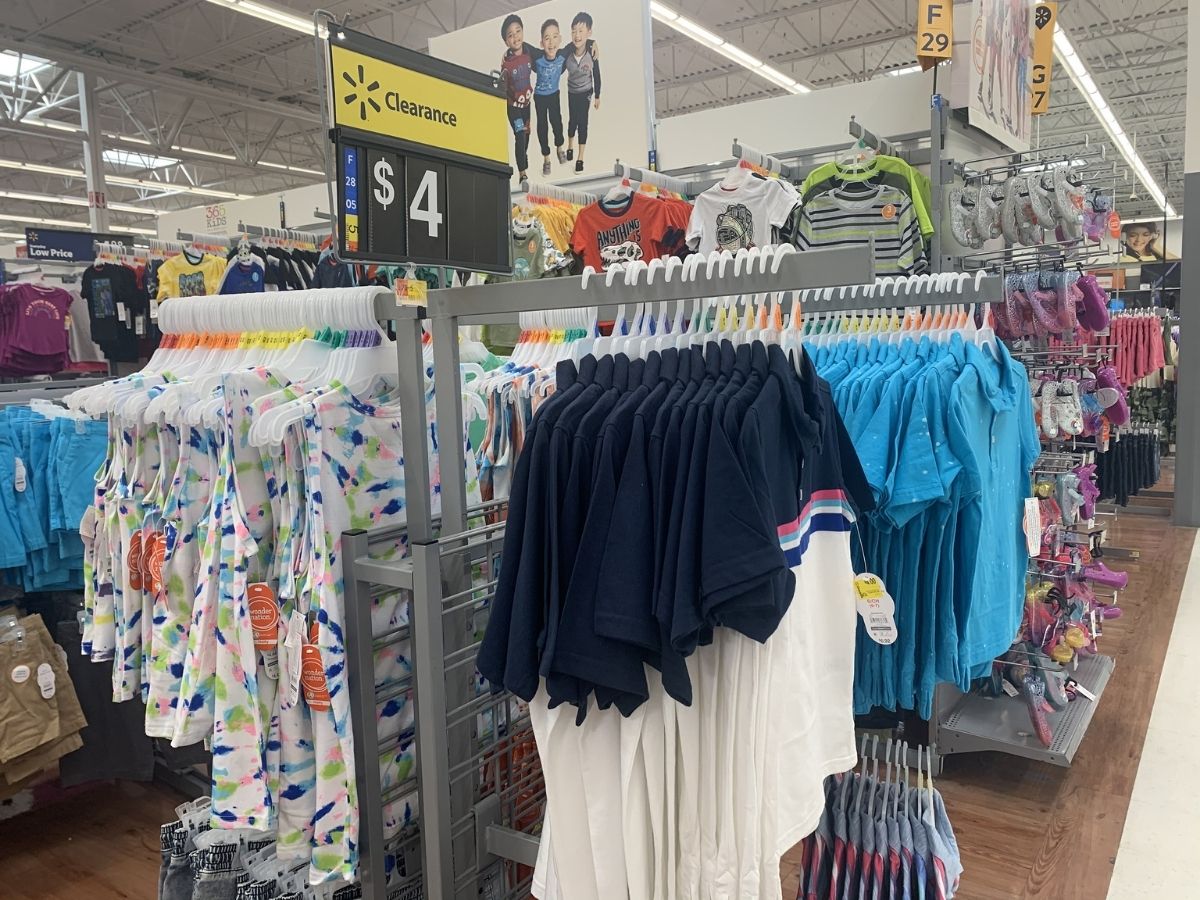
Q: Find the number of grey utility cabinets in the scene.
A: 0